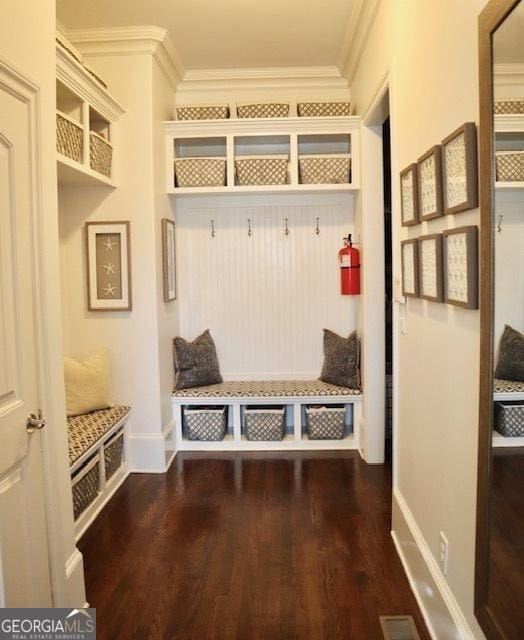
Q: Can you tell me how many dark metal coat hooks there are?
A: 4